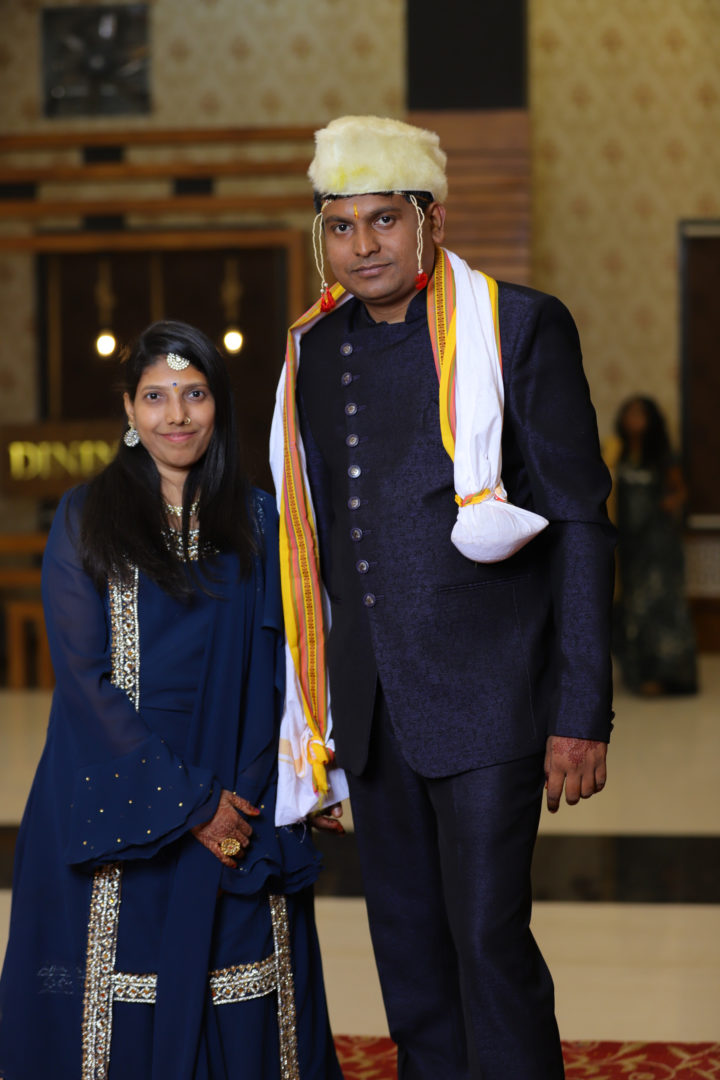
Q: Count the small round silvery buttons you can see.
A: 9